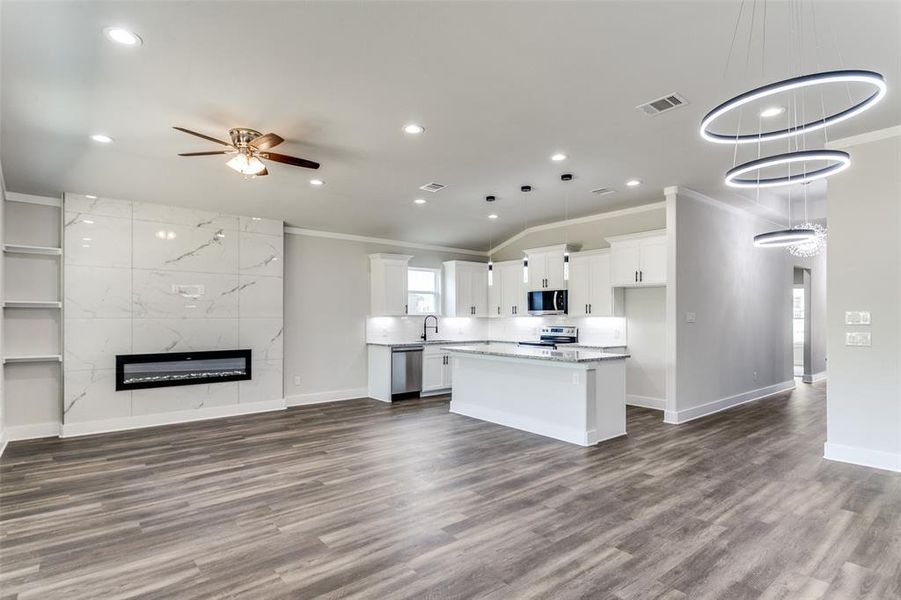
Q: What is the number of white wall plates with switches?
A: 3